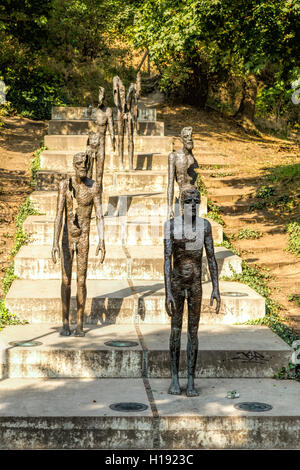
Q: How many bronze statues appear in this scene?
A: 6